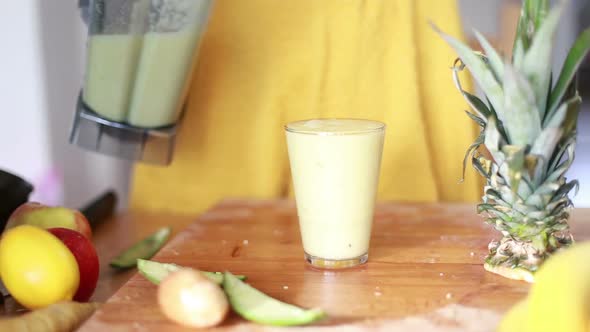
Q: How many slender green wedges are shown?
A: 3